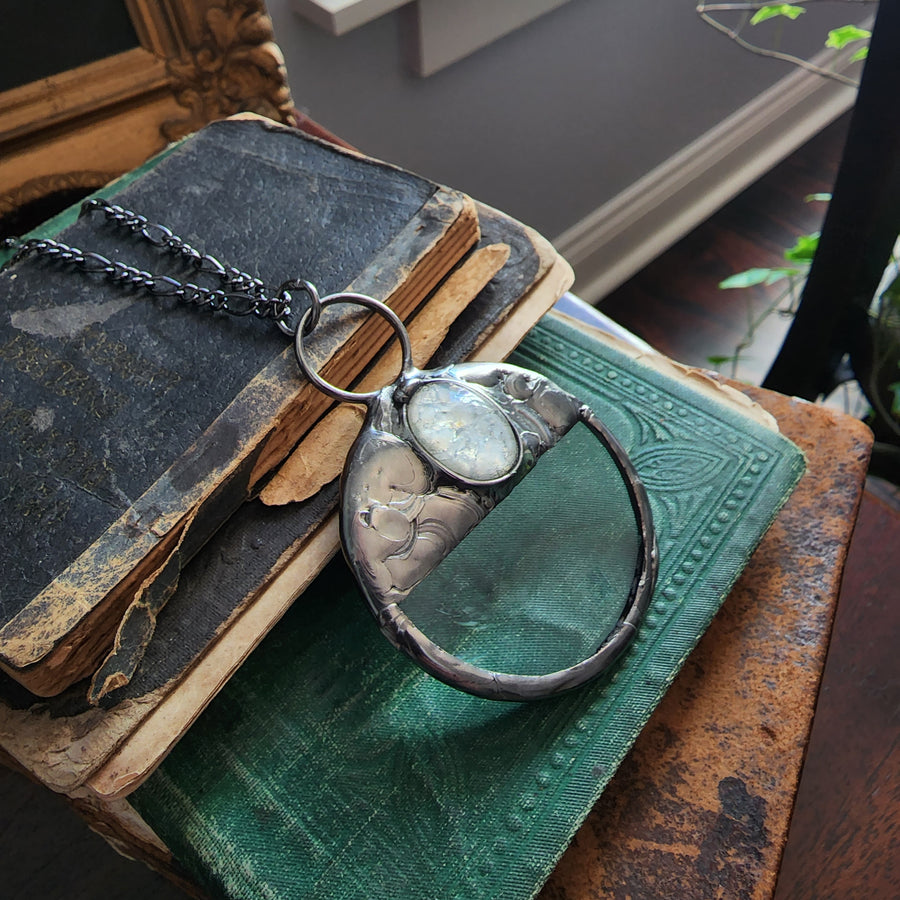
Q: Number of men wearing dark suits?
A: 0